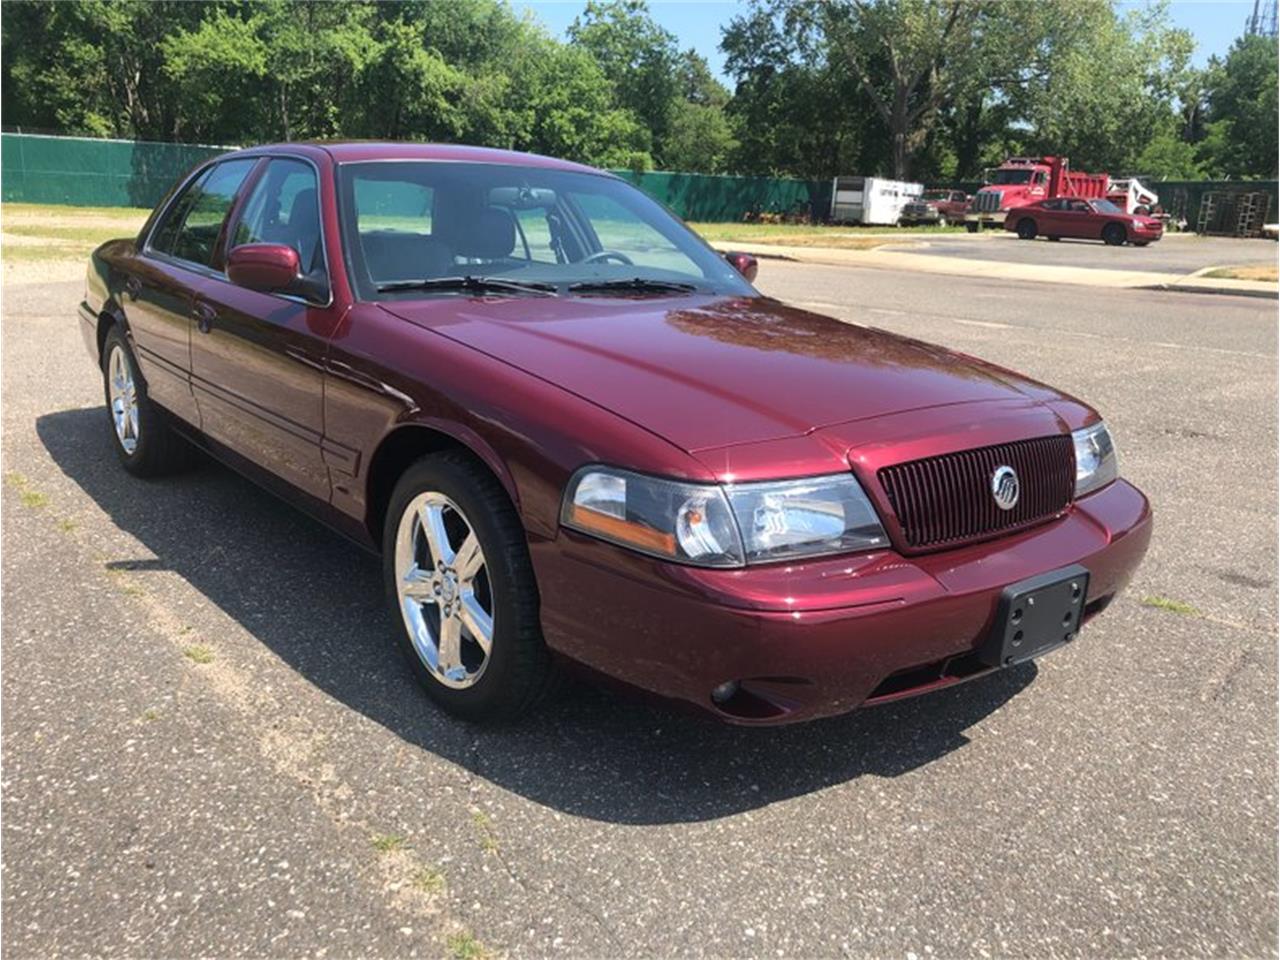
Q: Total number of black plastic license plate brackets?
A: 1